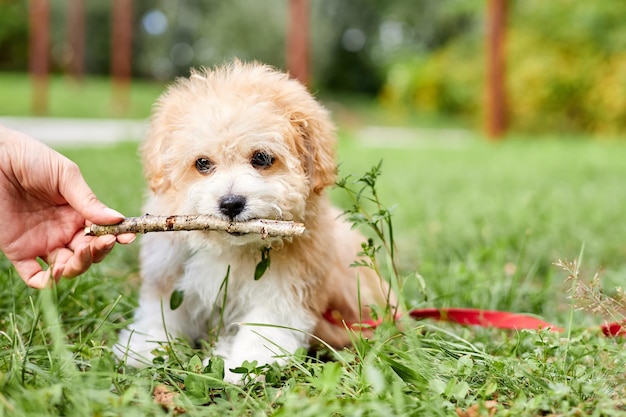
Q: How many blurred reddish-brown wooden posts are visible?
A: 5